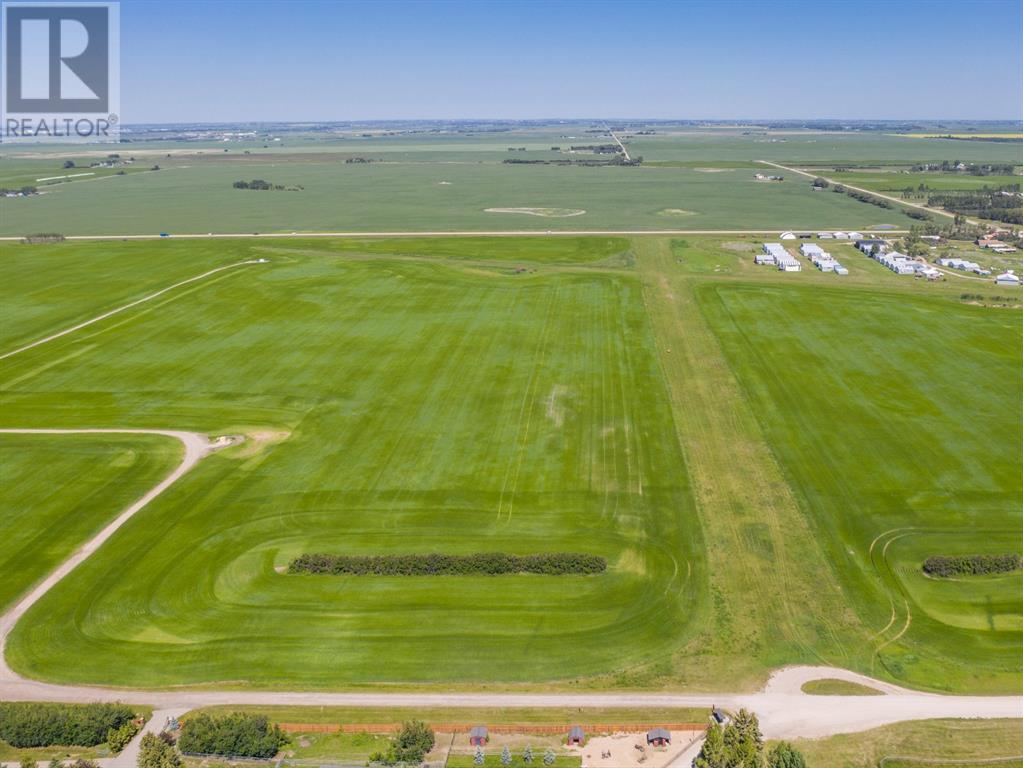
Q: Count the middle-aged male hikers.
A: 0